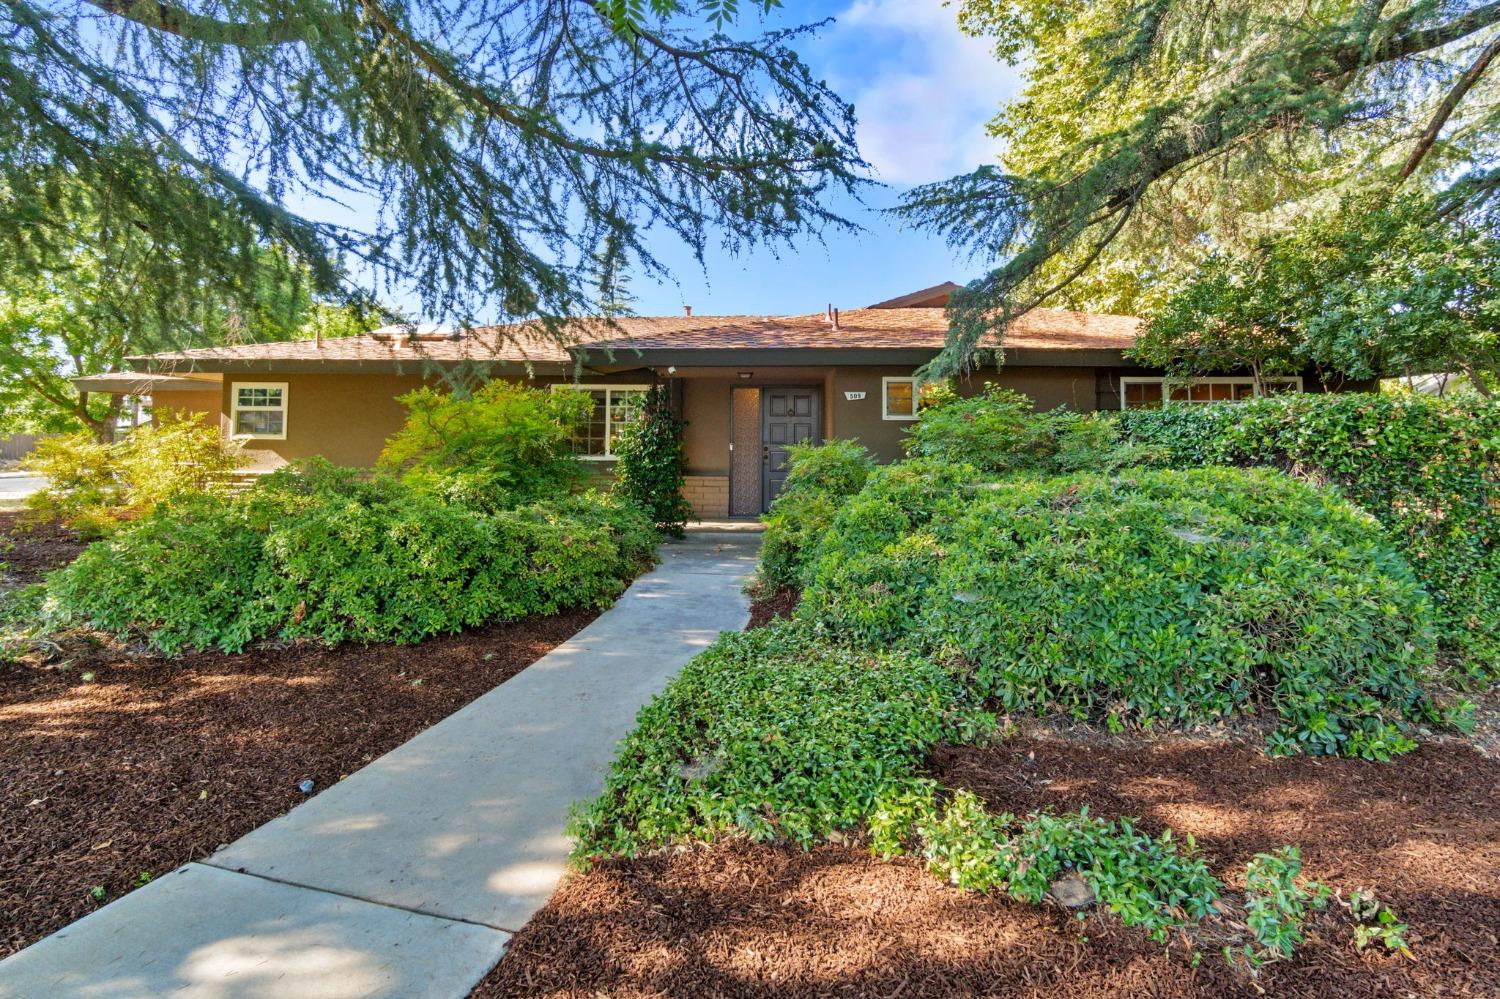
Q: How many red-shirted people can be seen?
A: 0